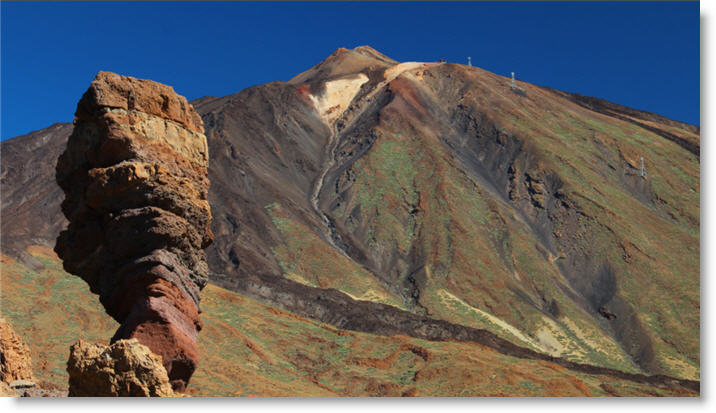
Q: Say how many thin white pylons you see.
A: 3